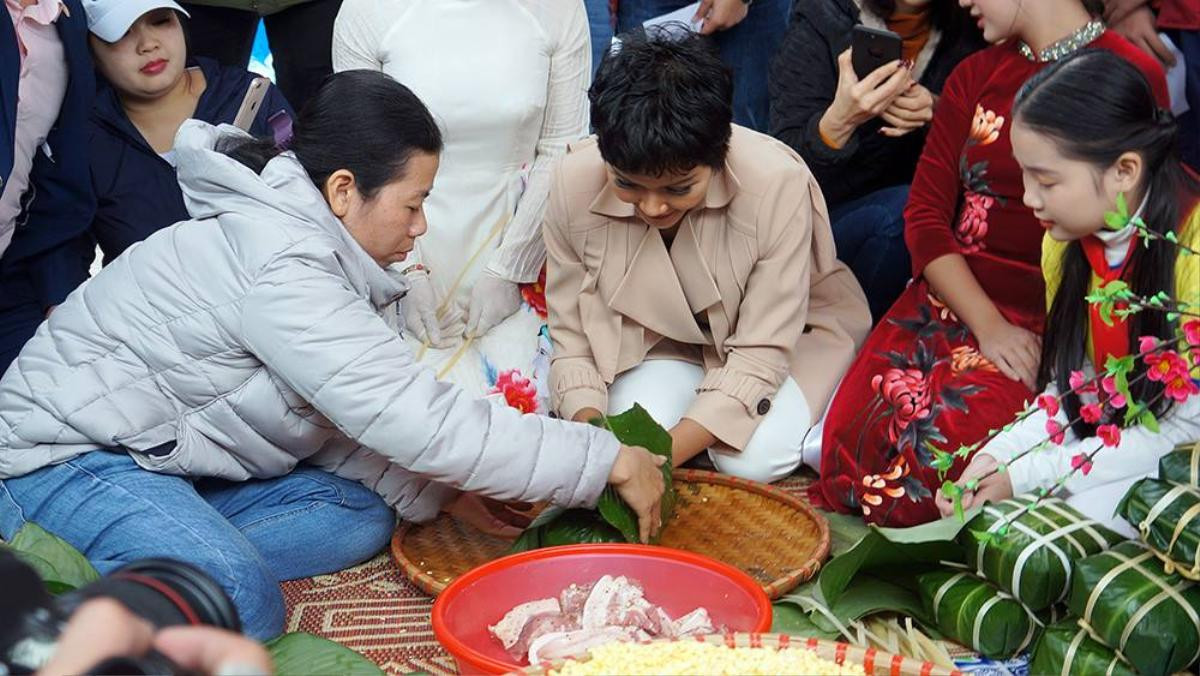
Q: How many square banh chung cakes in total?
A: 6